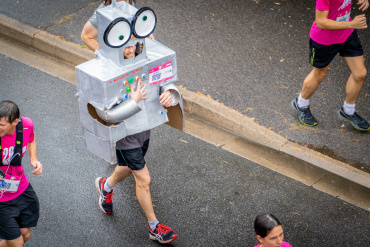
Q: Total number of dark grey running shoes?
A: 2